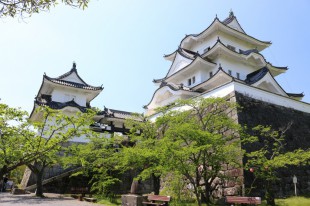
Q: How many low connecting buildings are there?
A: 1